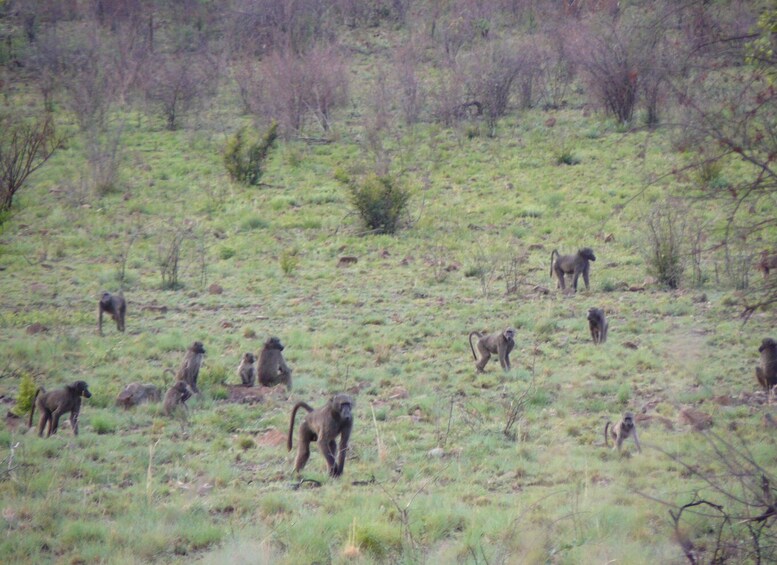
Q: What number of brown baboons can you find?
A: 12